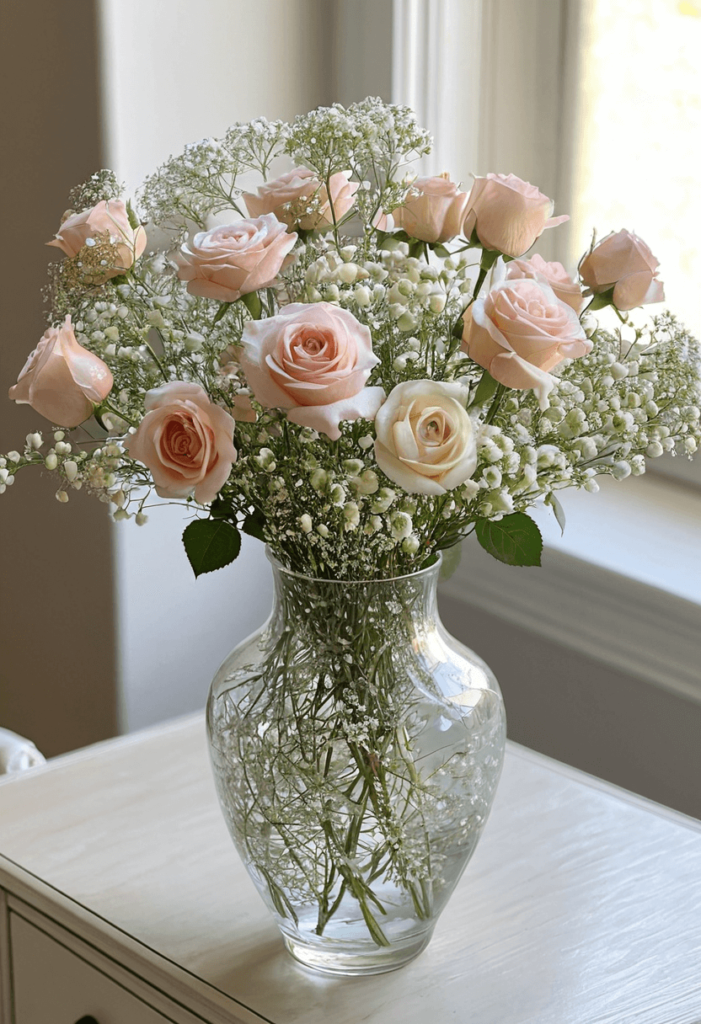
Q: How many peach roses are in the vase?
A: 11